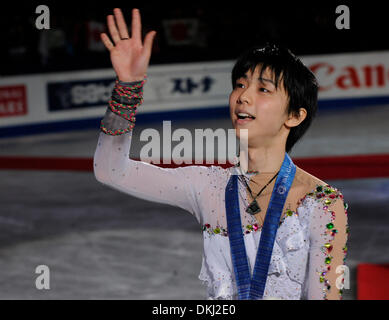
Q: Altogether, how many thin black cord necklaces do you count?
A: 1